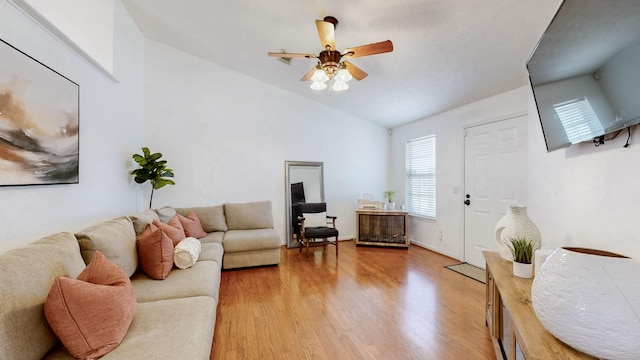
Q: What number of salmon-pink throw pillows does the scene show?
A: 4